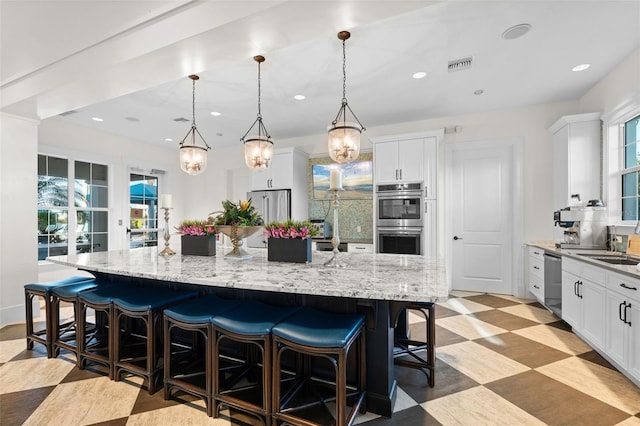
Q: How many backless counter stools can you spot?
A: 8